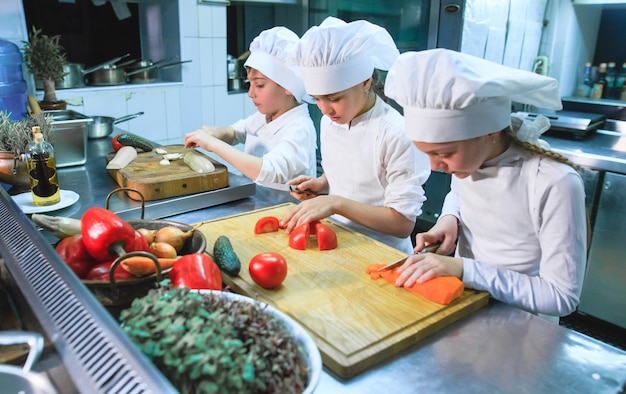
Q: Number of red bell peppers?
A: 5